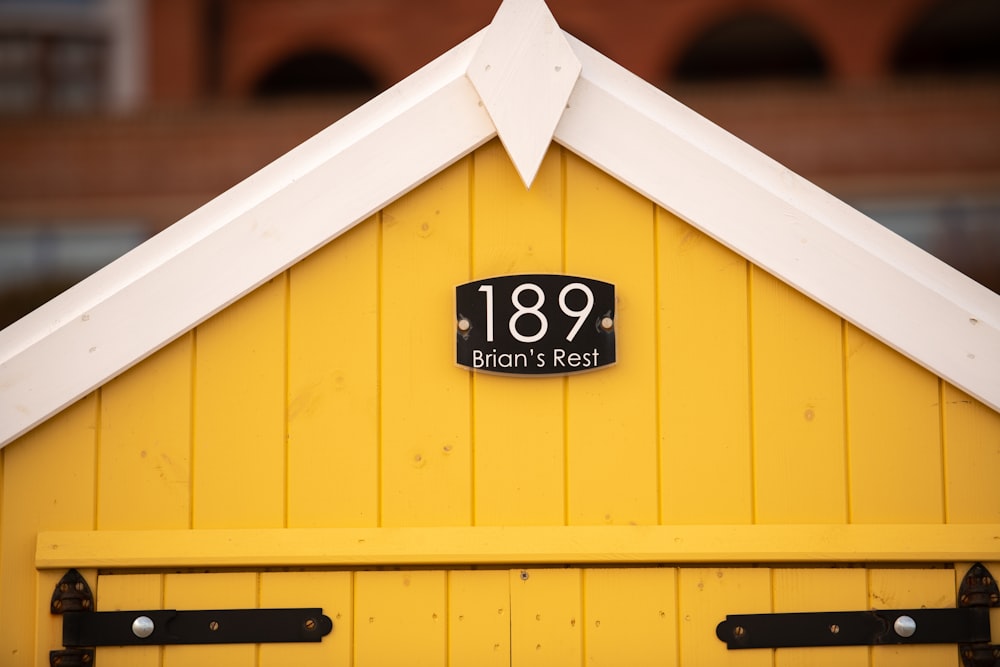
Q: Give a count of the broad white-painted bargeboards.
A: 2